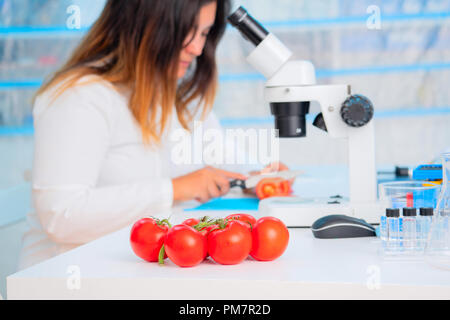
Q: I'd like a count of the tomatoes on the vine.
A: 6